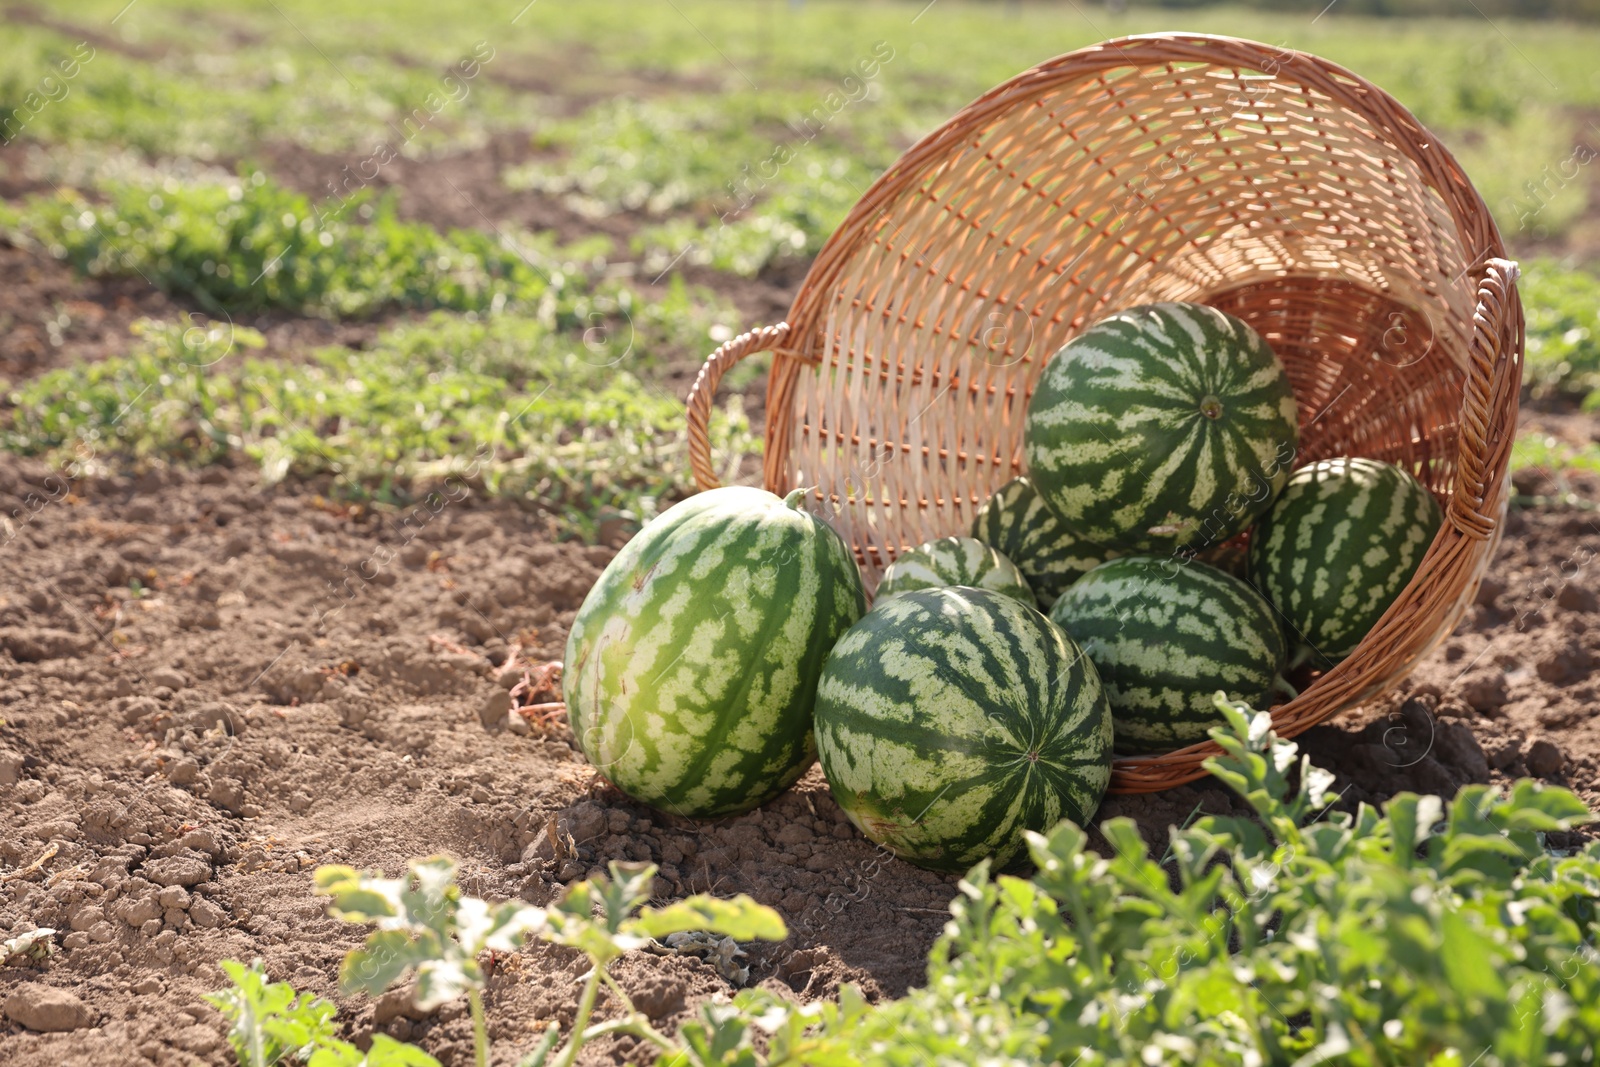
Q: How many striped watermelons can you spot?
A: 7